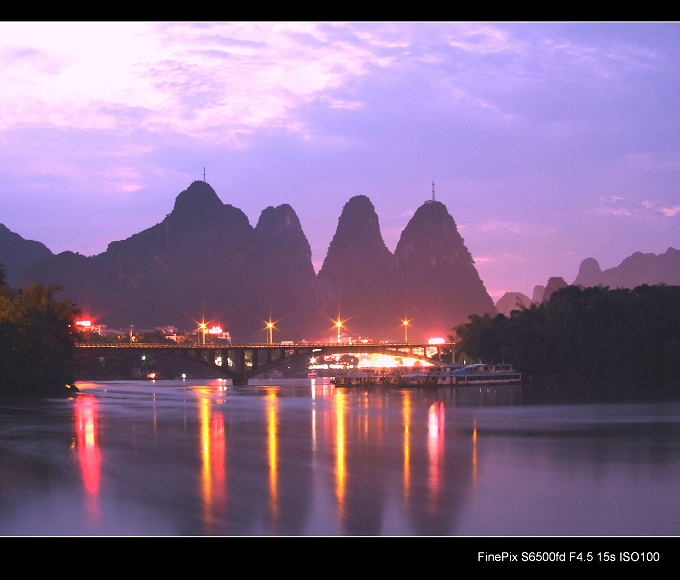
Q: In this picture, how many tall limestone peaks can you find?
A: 4